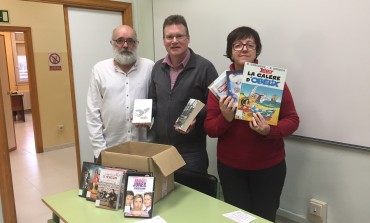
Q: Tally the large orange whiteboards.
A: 0